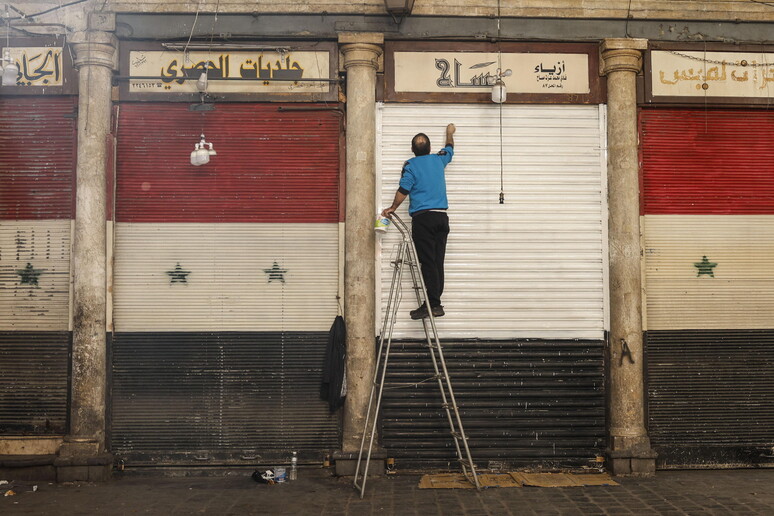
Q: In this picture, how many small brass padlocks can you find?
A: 4